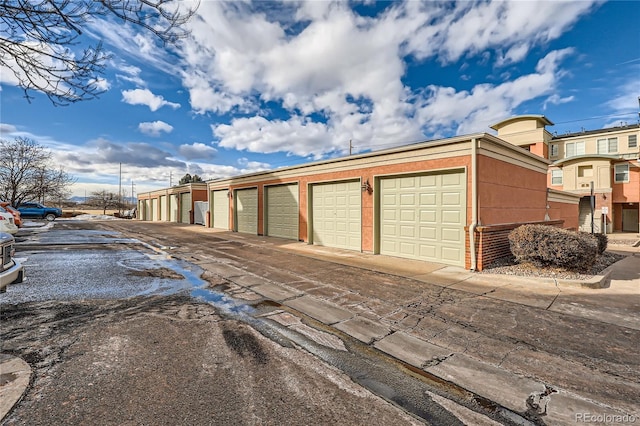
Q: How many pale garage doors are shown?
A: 11